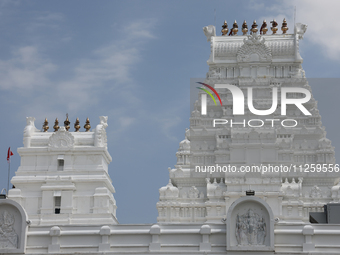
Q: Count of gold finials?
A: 12